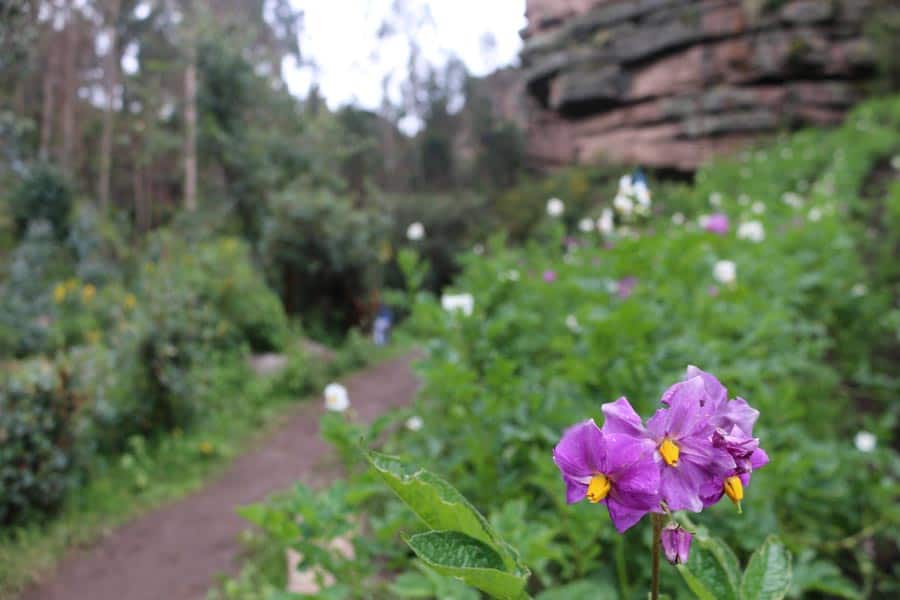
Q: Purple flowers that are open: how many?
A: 3